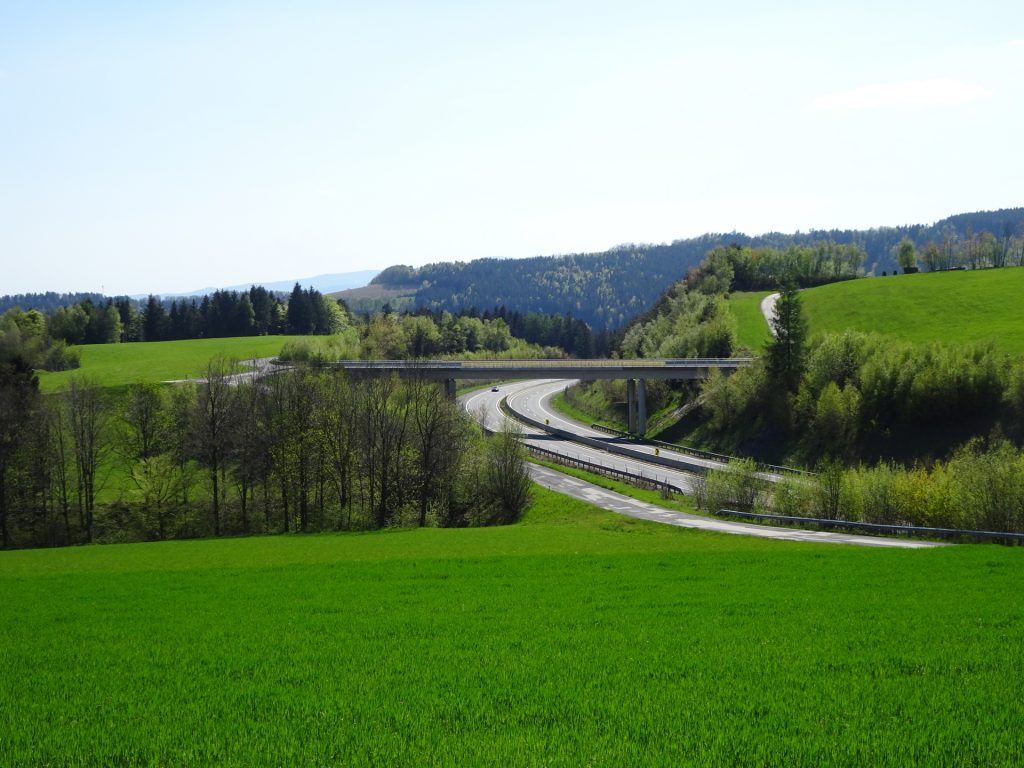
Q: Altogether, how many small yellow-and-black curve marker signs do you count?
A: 2